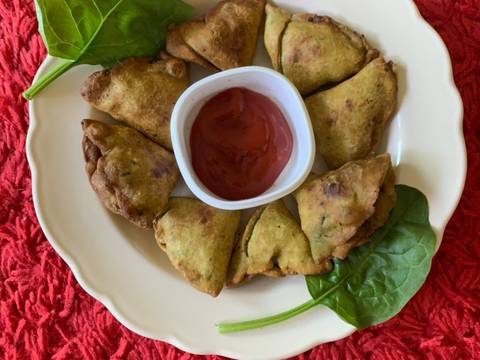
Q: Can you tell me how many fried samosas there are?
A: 8